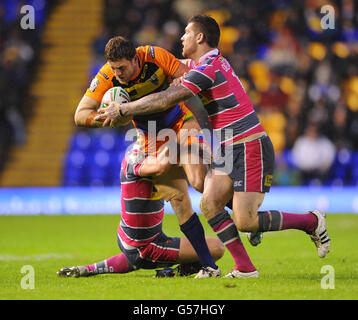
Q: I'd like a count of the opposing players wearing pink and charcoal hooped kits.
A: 2